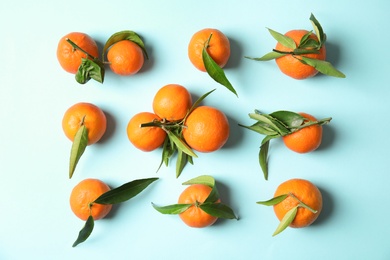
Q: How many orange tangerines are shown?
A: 12